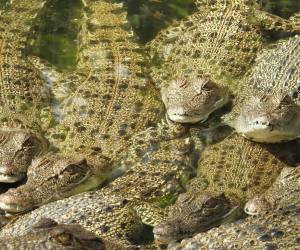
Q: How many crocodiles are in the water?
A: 7